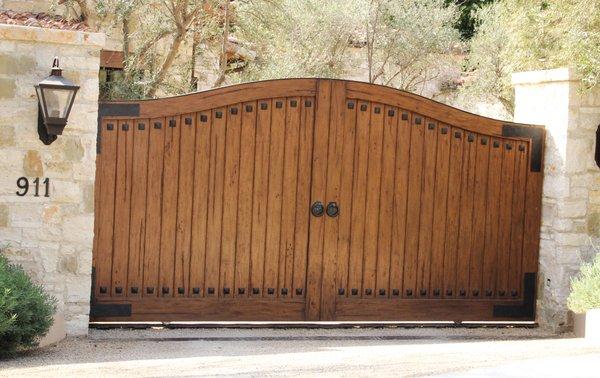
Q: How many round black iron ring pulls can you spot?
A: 2